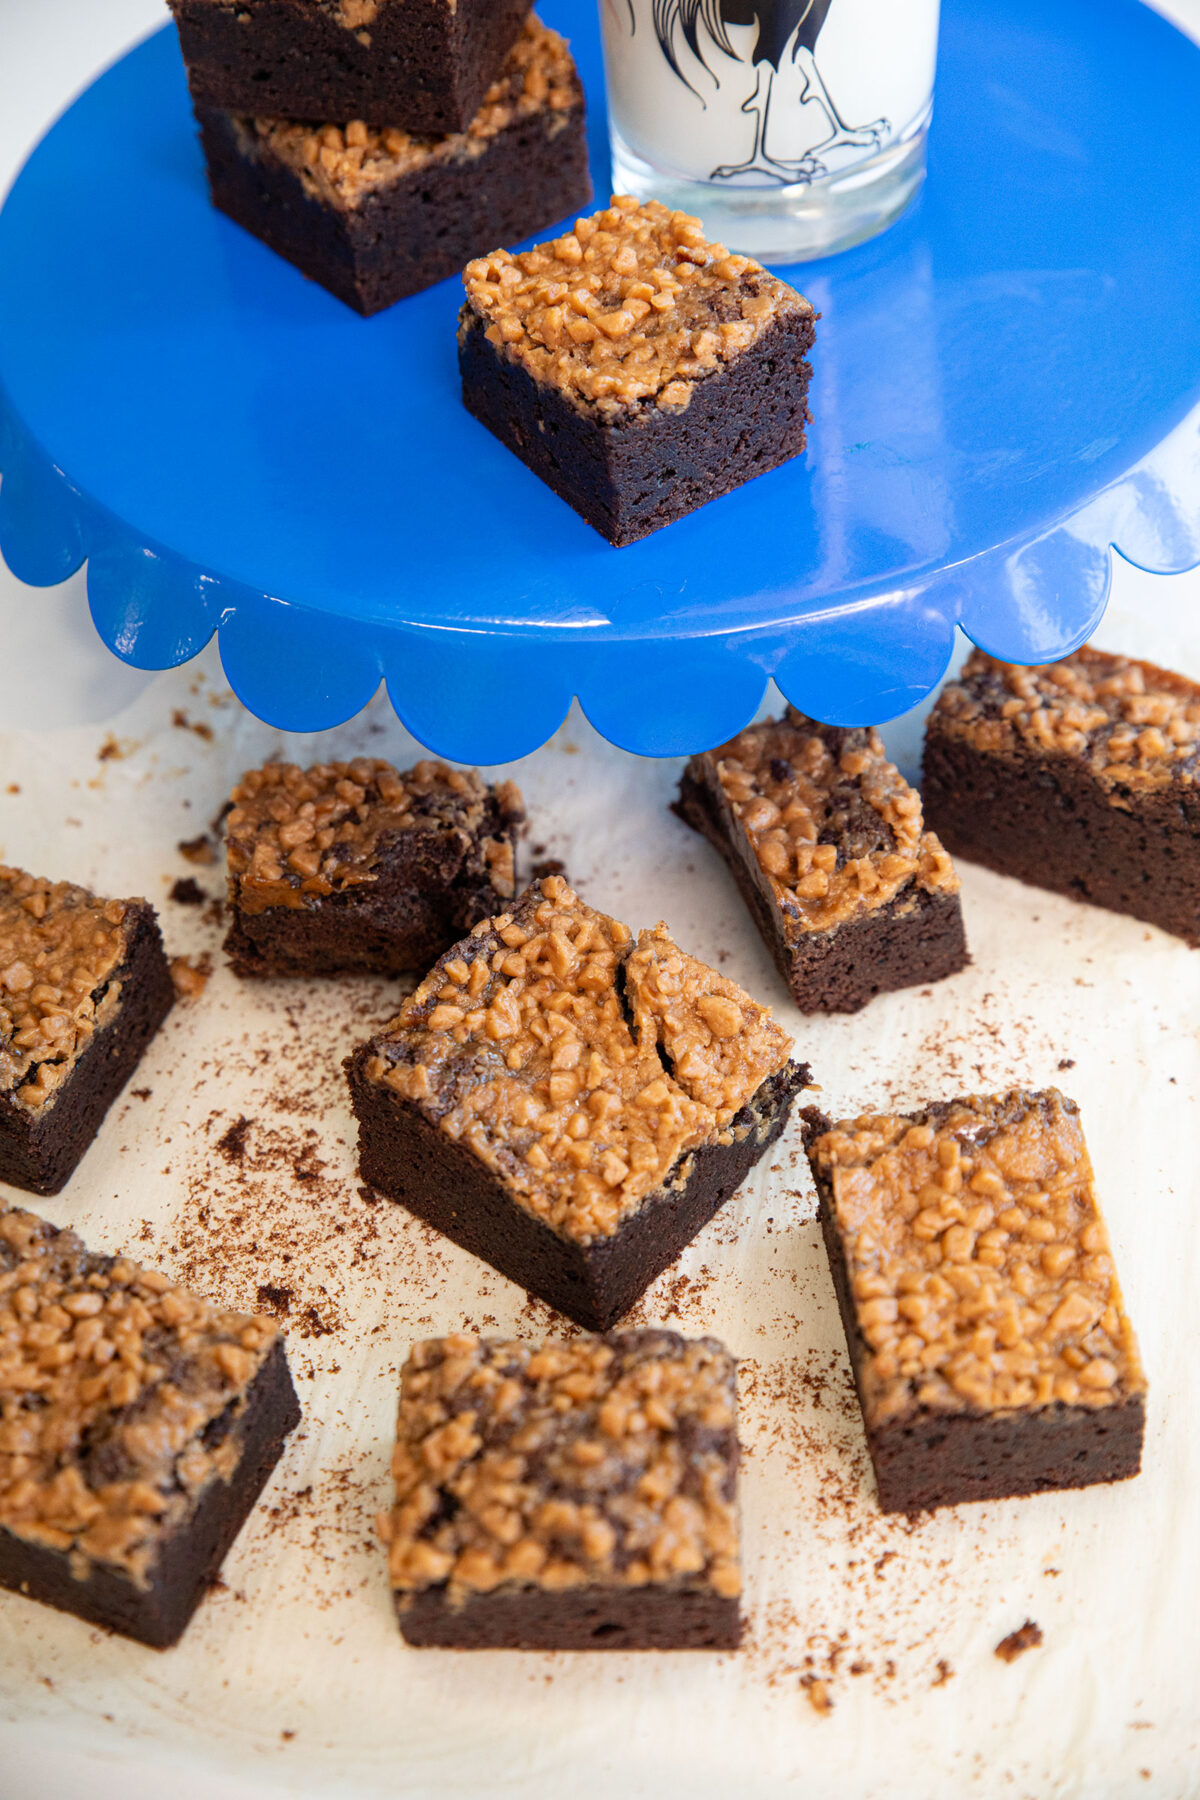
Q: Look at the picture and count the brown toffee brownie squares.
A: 11